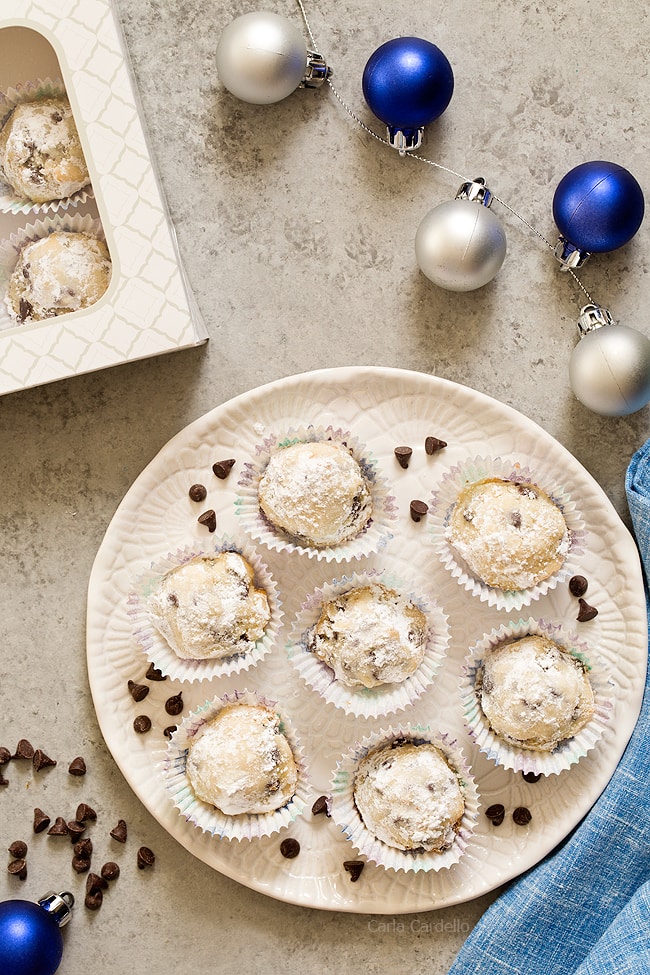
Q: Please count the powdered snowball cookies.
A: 9